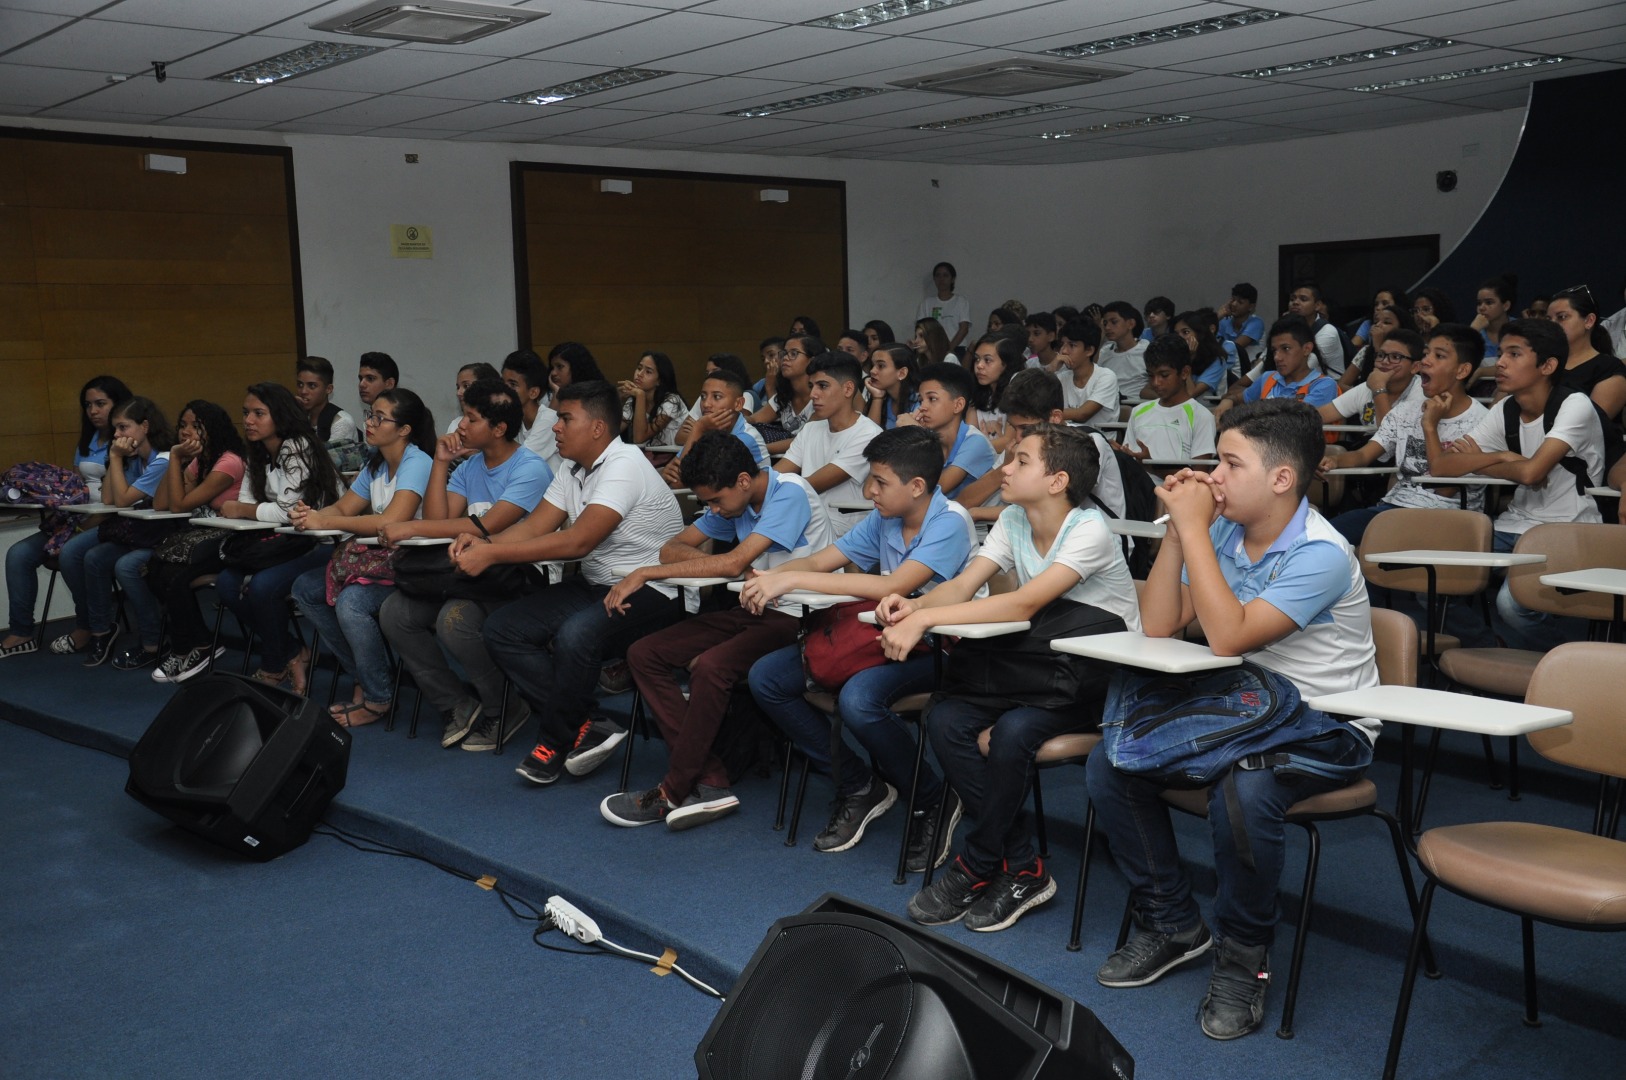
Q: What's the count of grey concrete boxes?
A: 0